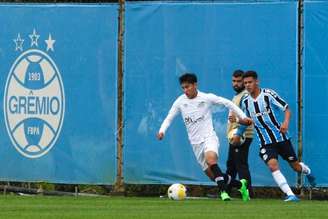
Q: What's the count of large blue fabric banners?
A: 3